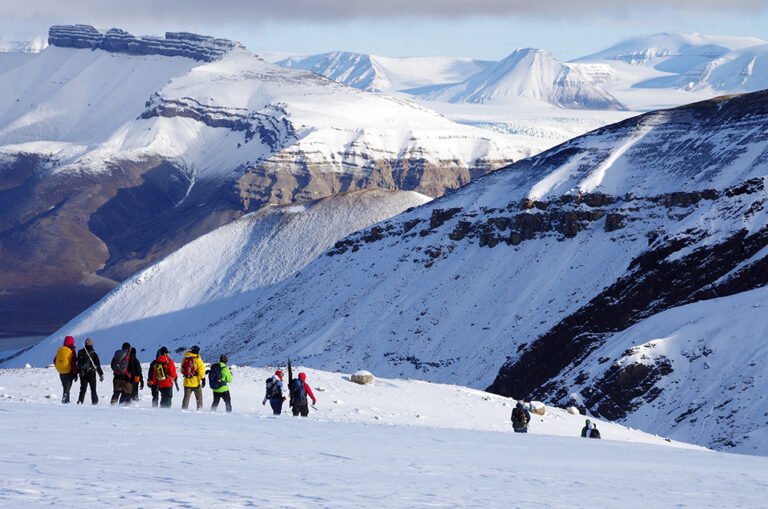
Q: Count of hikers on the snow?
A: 13